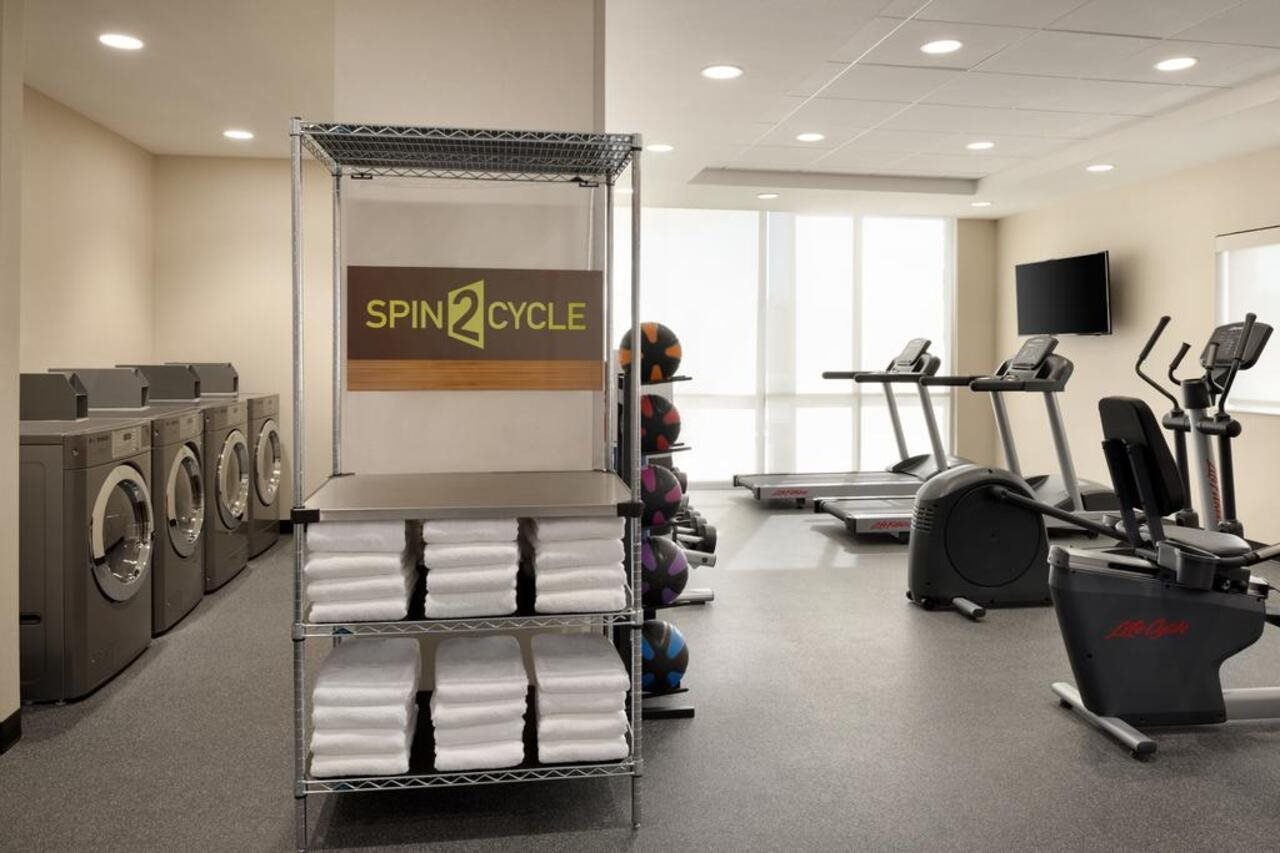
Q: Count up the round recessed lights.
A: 11